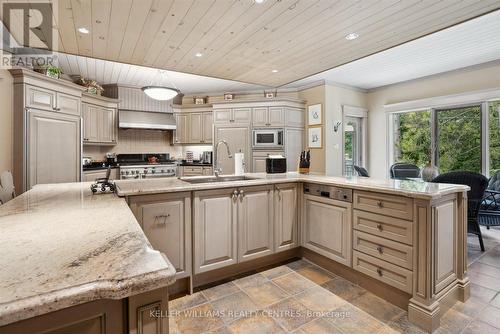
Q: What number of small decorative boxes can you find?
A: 3